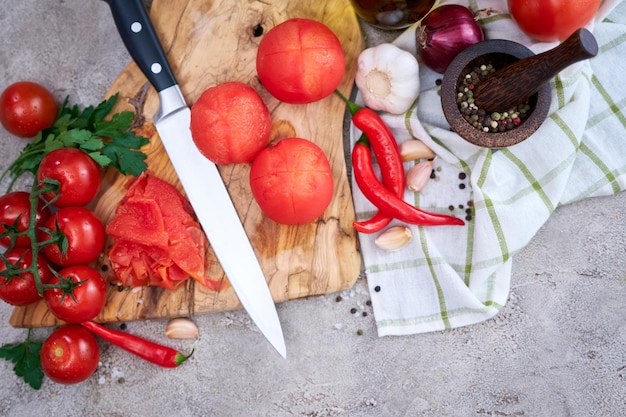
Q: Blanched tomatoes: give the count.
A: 3